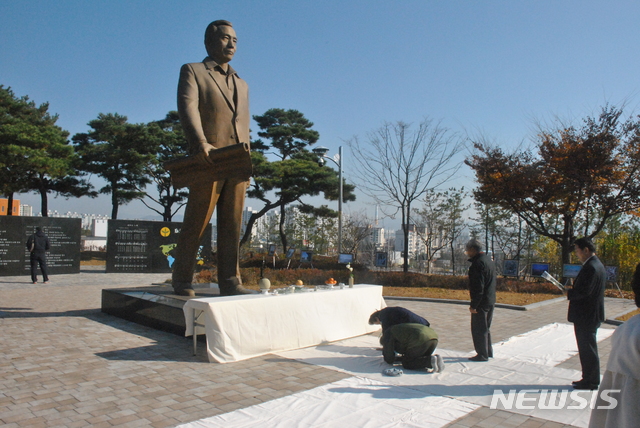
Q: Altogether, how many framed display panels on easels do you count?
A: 9